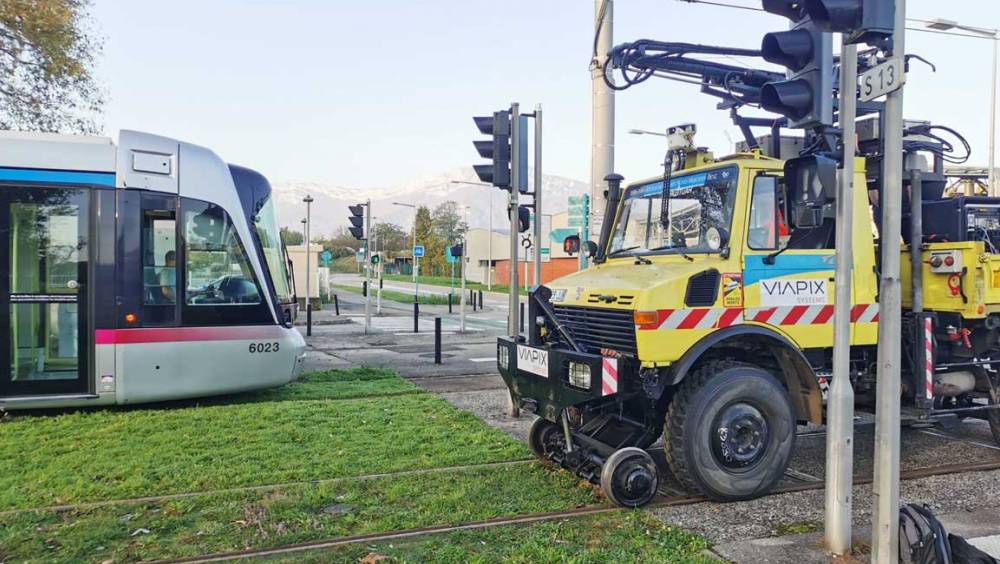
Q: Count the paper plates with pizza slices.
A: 0